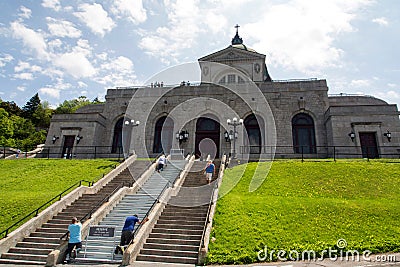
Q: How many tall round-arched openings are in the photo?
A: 5